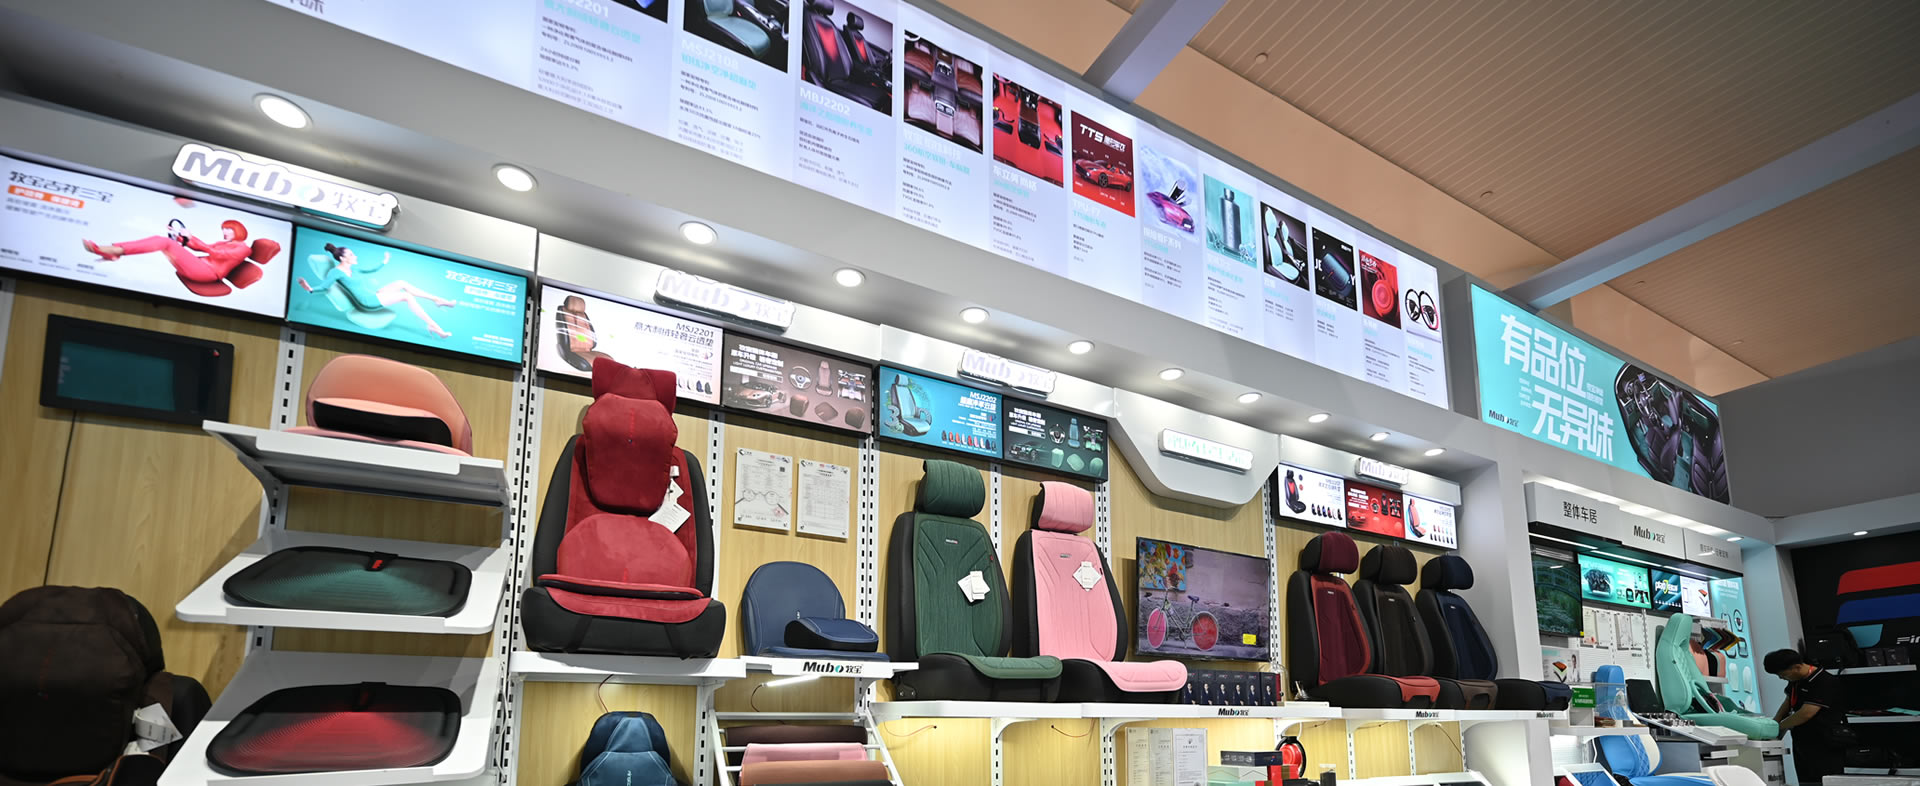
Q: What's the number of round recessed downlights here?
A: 13